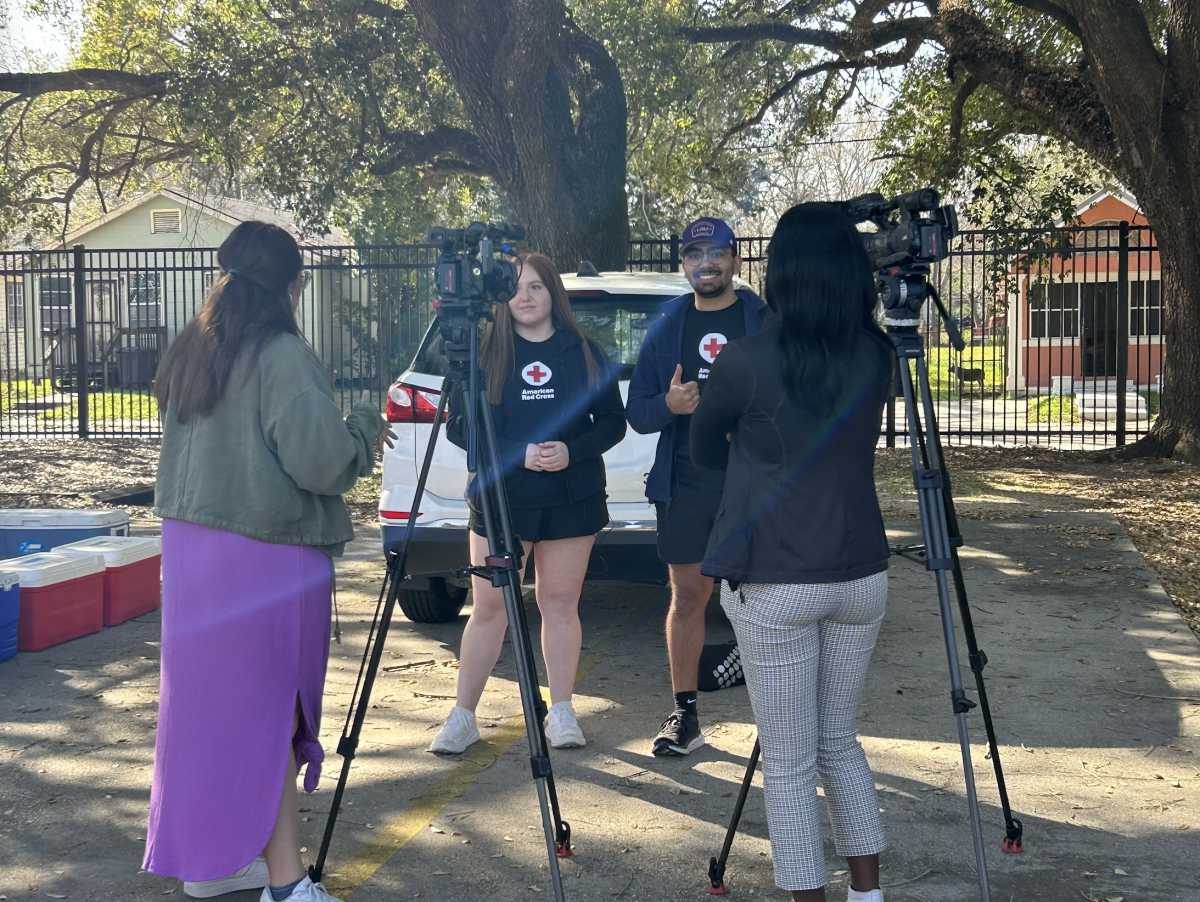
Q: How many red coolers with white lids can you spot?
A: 2